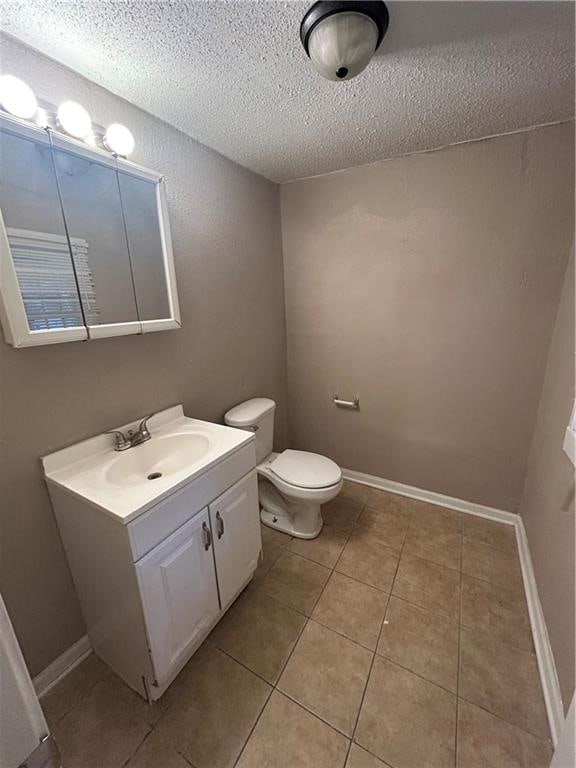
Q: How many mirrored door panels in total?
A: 3